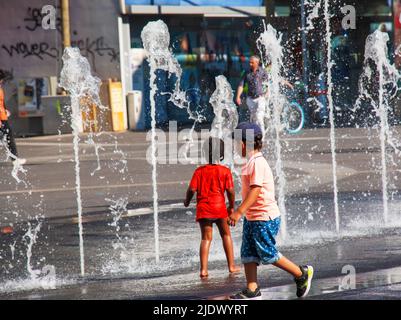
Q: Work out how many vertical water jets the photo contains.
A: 6